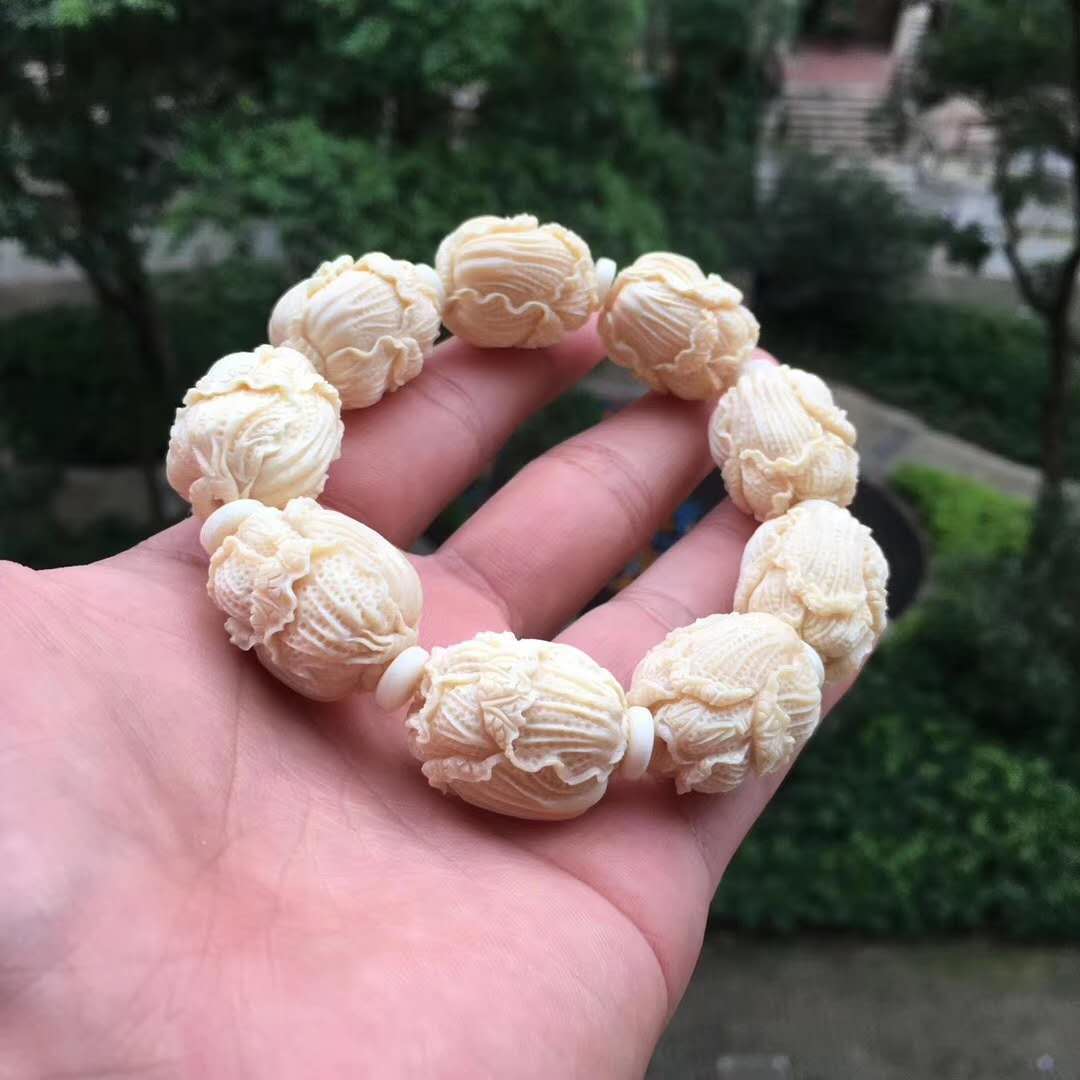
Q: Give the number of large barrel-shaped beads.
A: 9